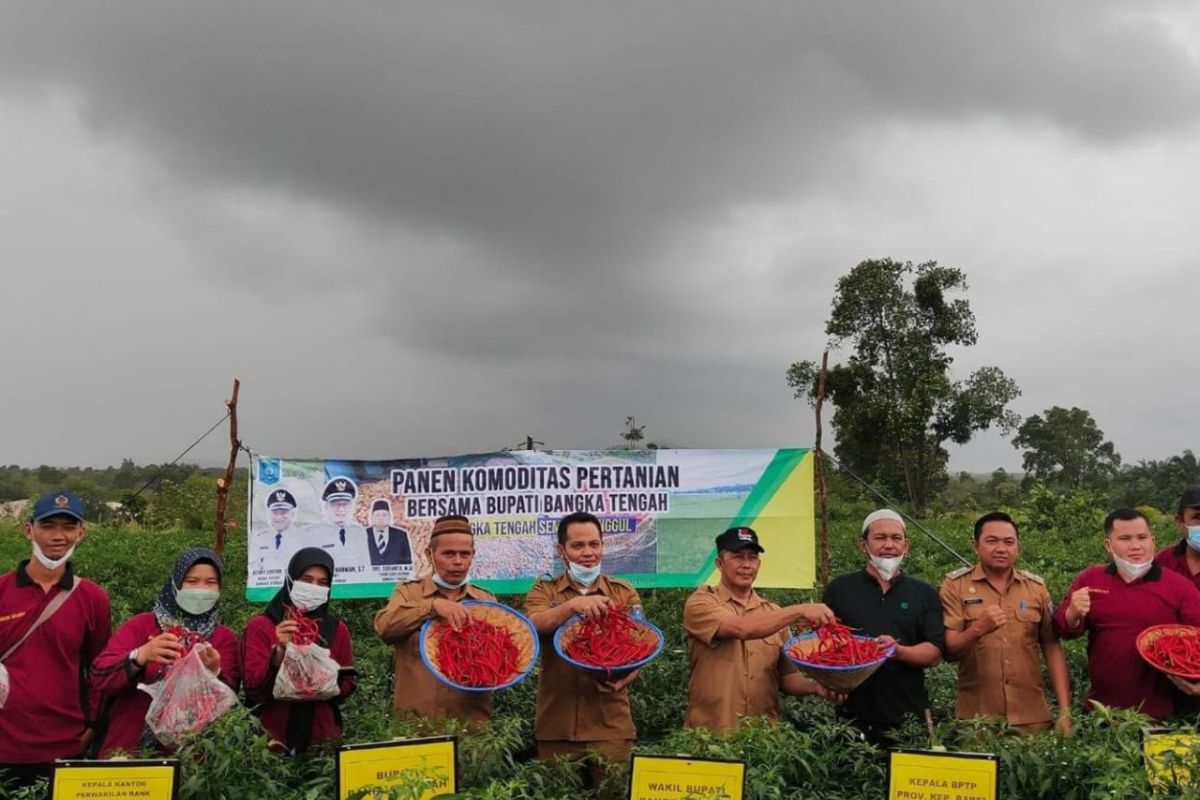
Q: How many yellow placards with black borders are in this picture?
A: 5